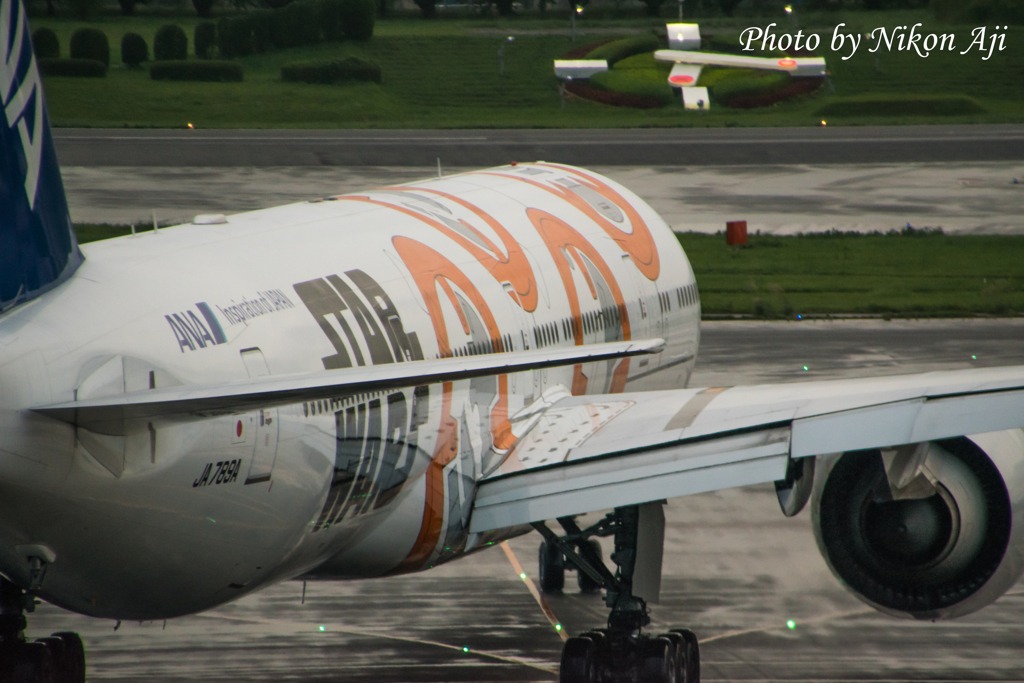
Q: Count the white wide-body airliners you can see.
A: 1